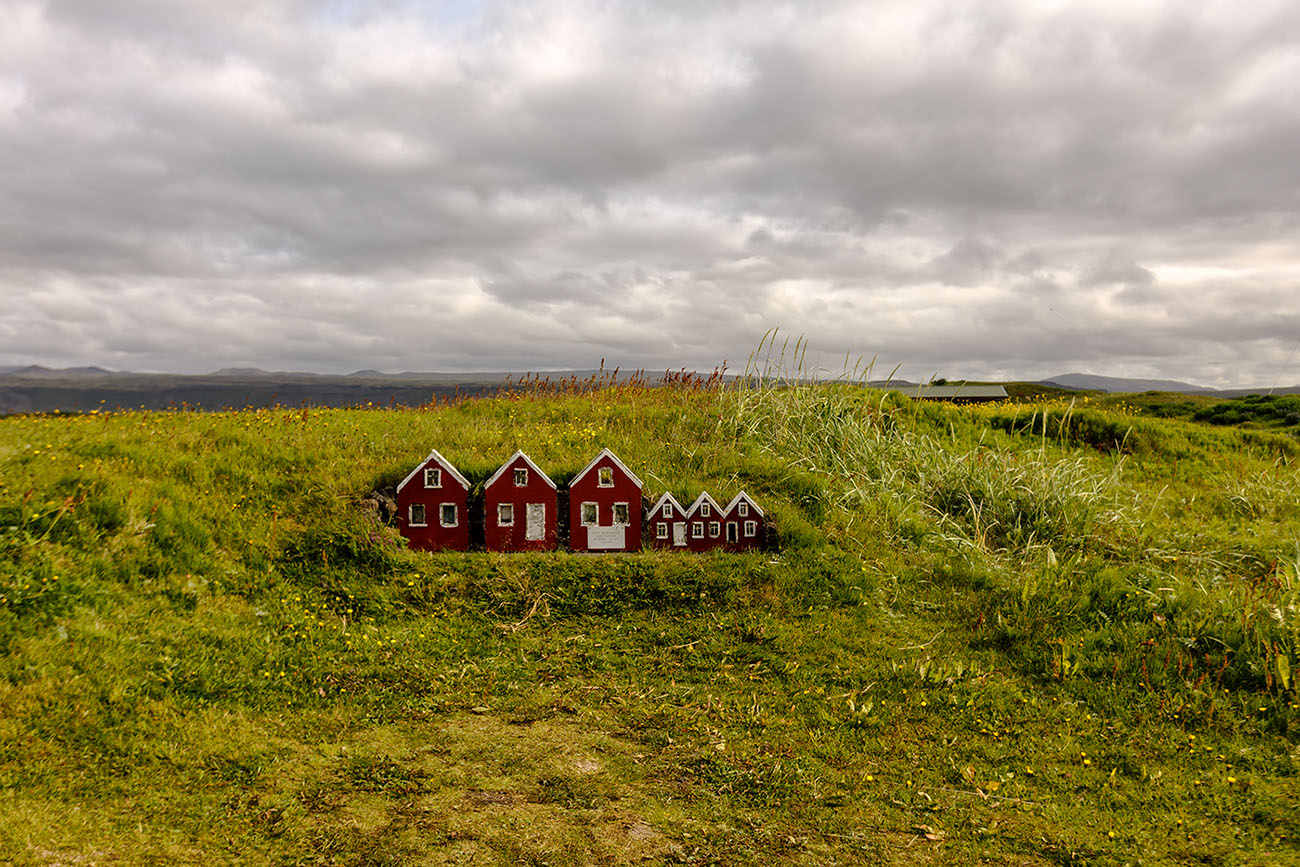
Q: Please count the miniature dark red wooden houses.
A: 6